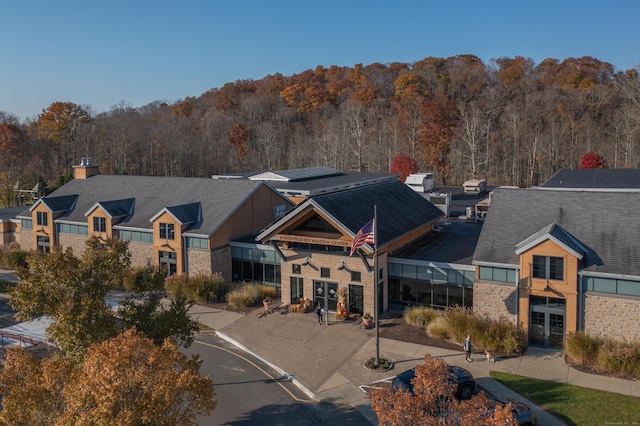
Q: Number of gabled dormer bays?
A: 4